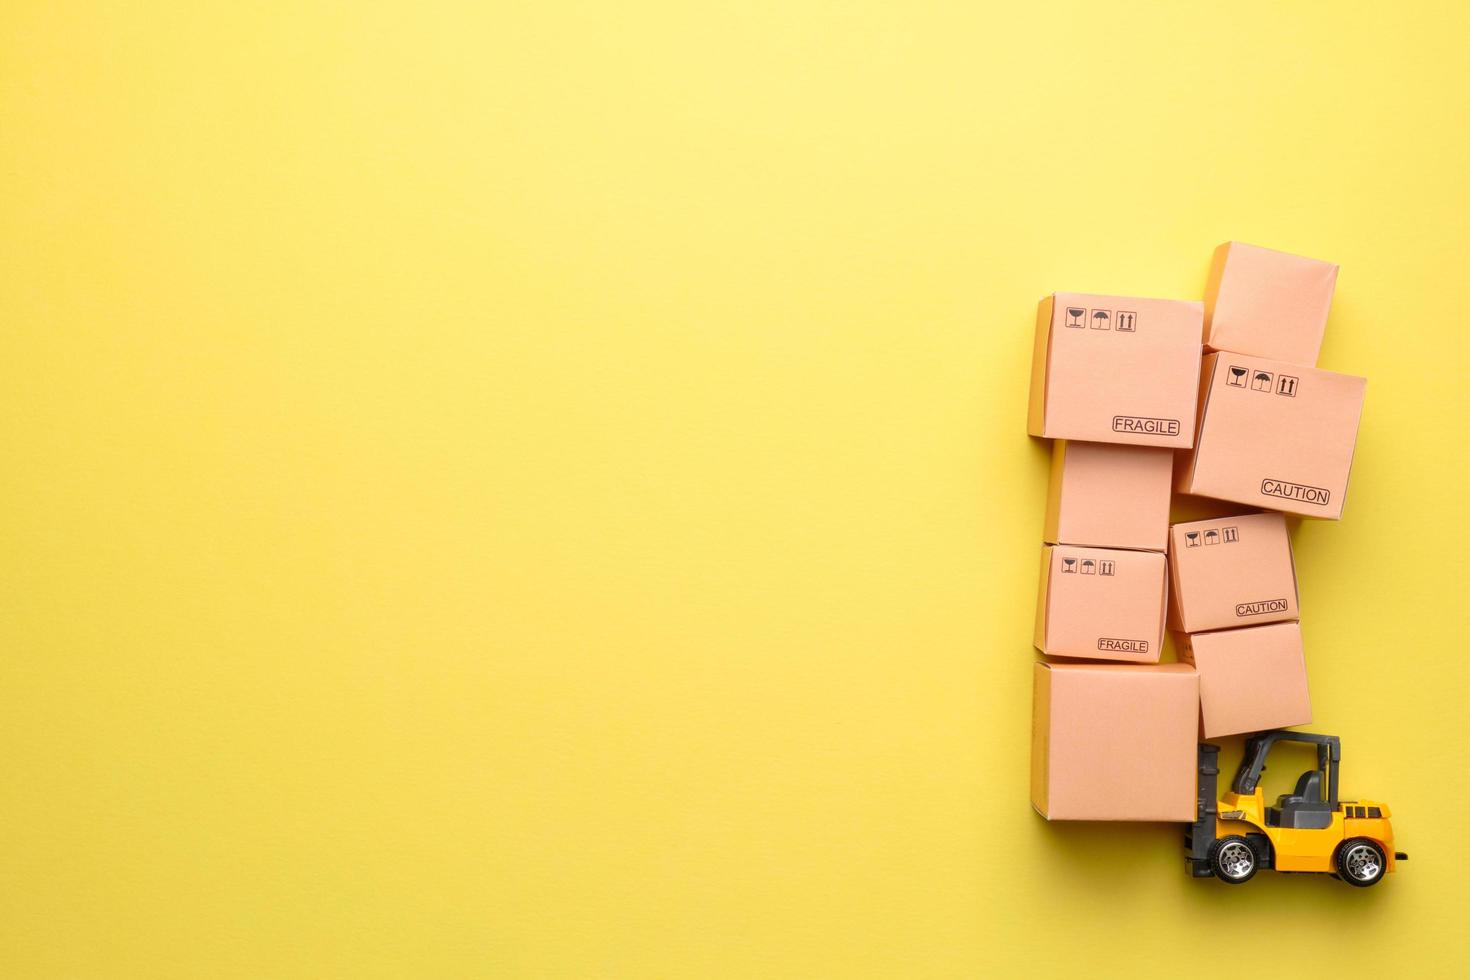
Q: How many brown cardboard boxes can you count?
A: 8